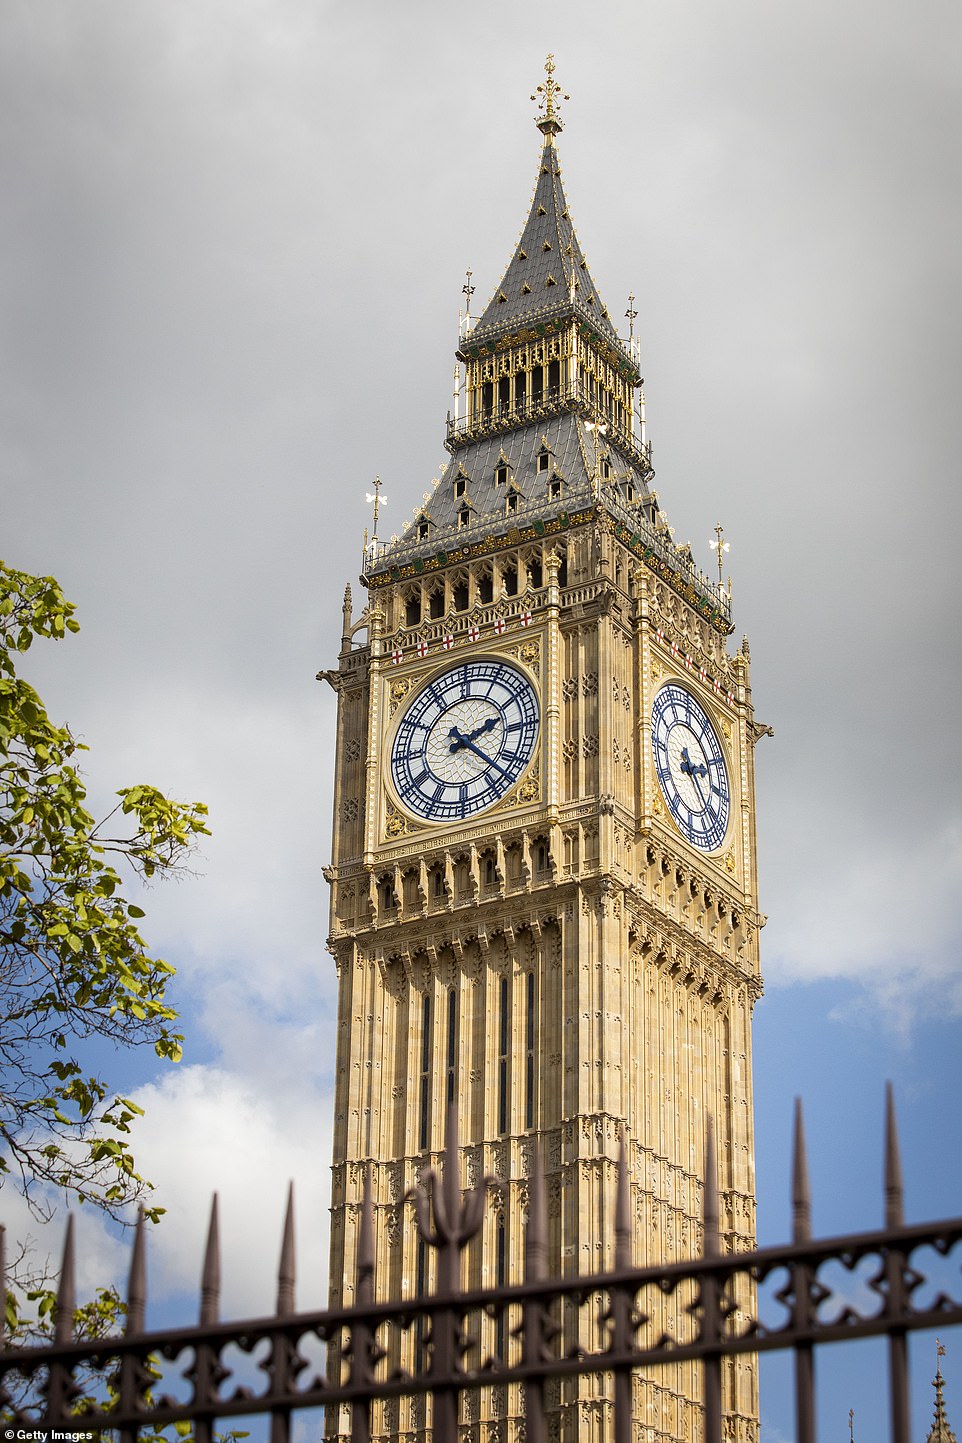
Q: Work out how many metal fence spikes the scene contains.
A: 12